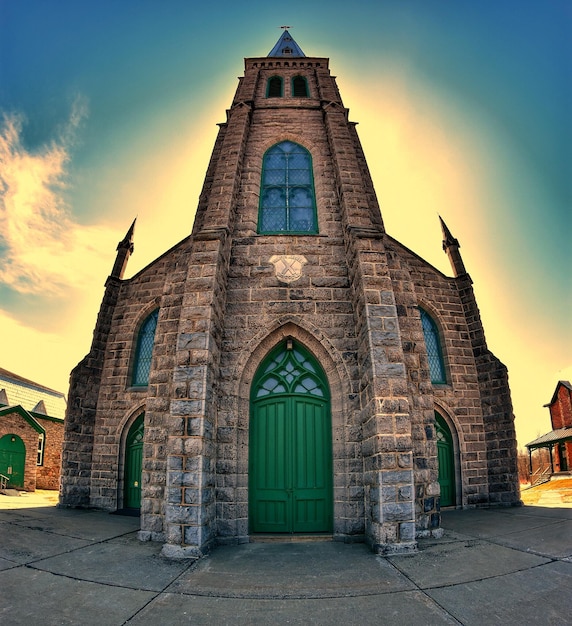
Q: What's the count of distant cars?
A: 0